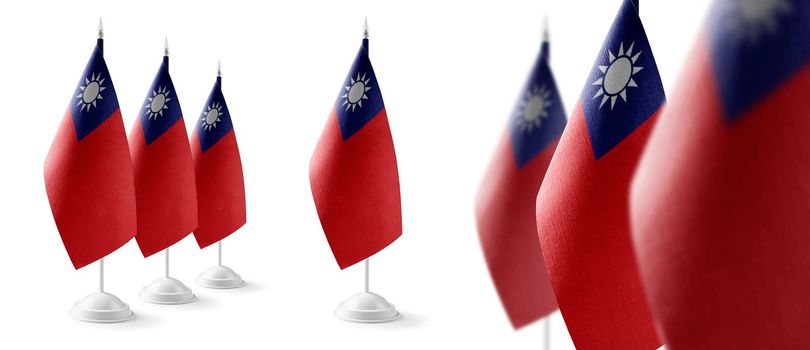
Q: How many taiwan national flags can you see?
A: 7